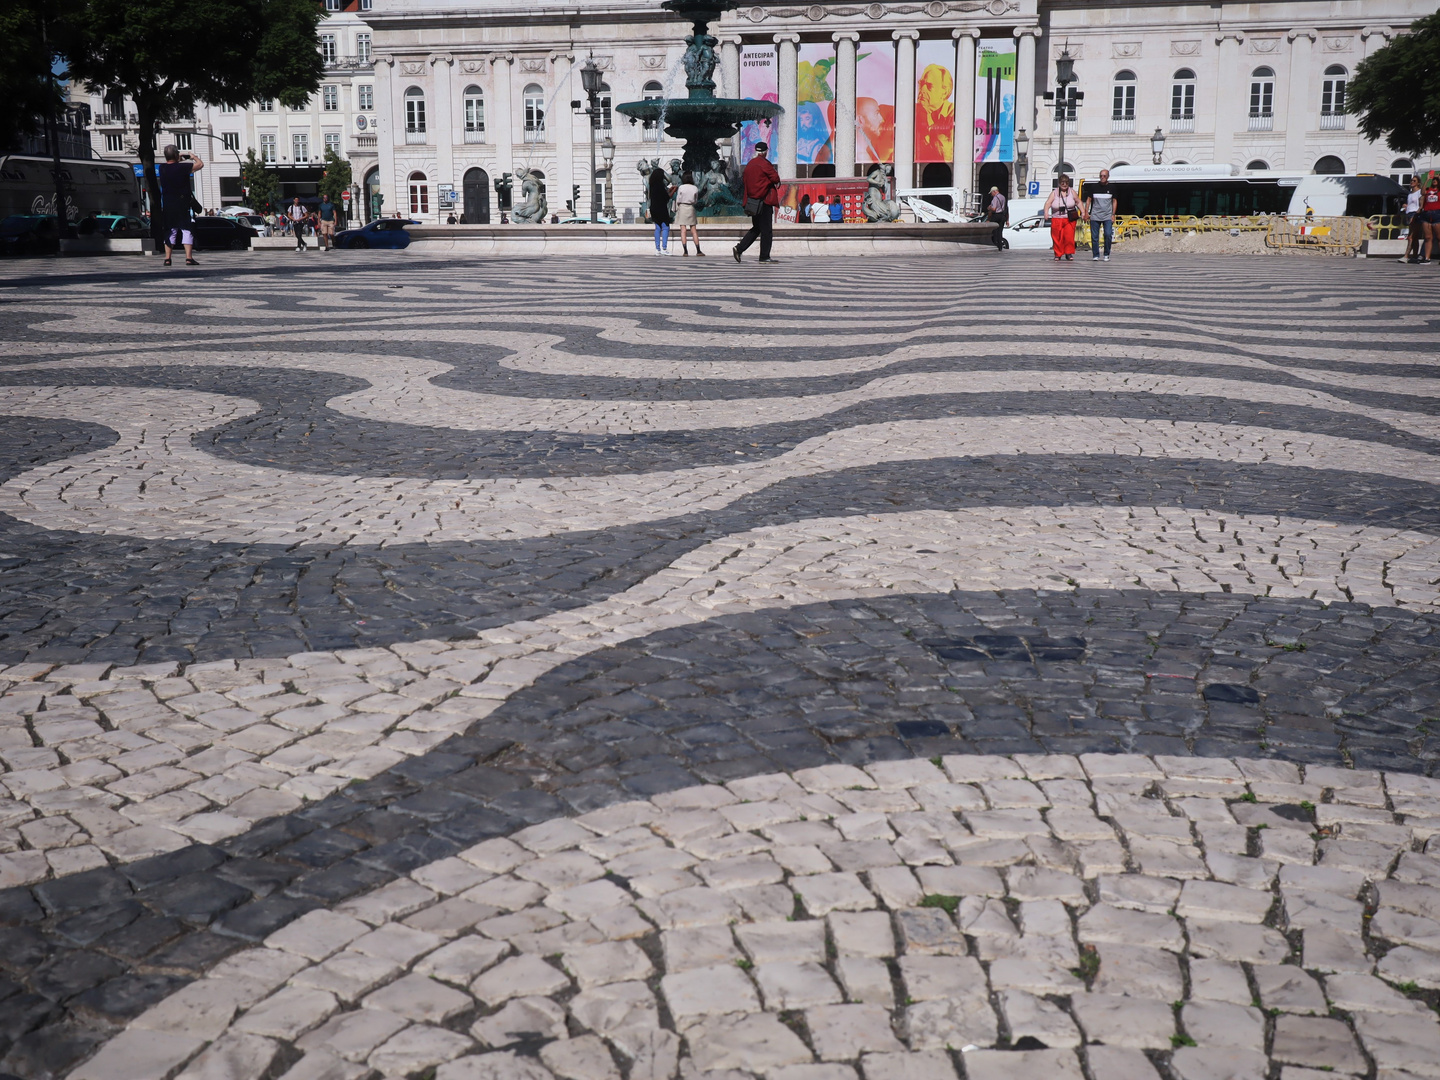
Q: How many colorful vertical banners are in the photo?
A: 5